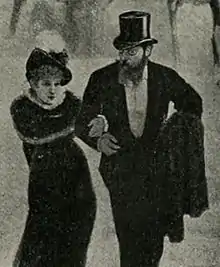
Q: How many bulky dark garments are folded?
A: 1